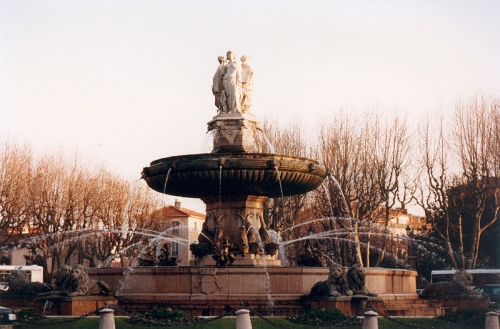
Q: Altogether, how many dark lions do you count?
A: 6